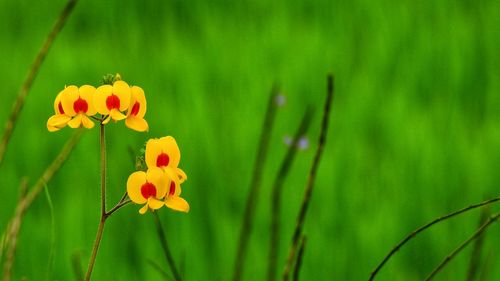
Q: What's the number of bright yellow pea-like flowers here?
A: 7